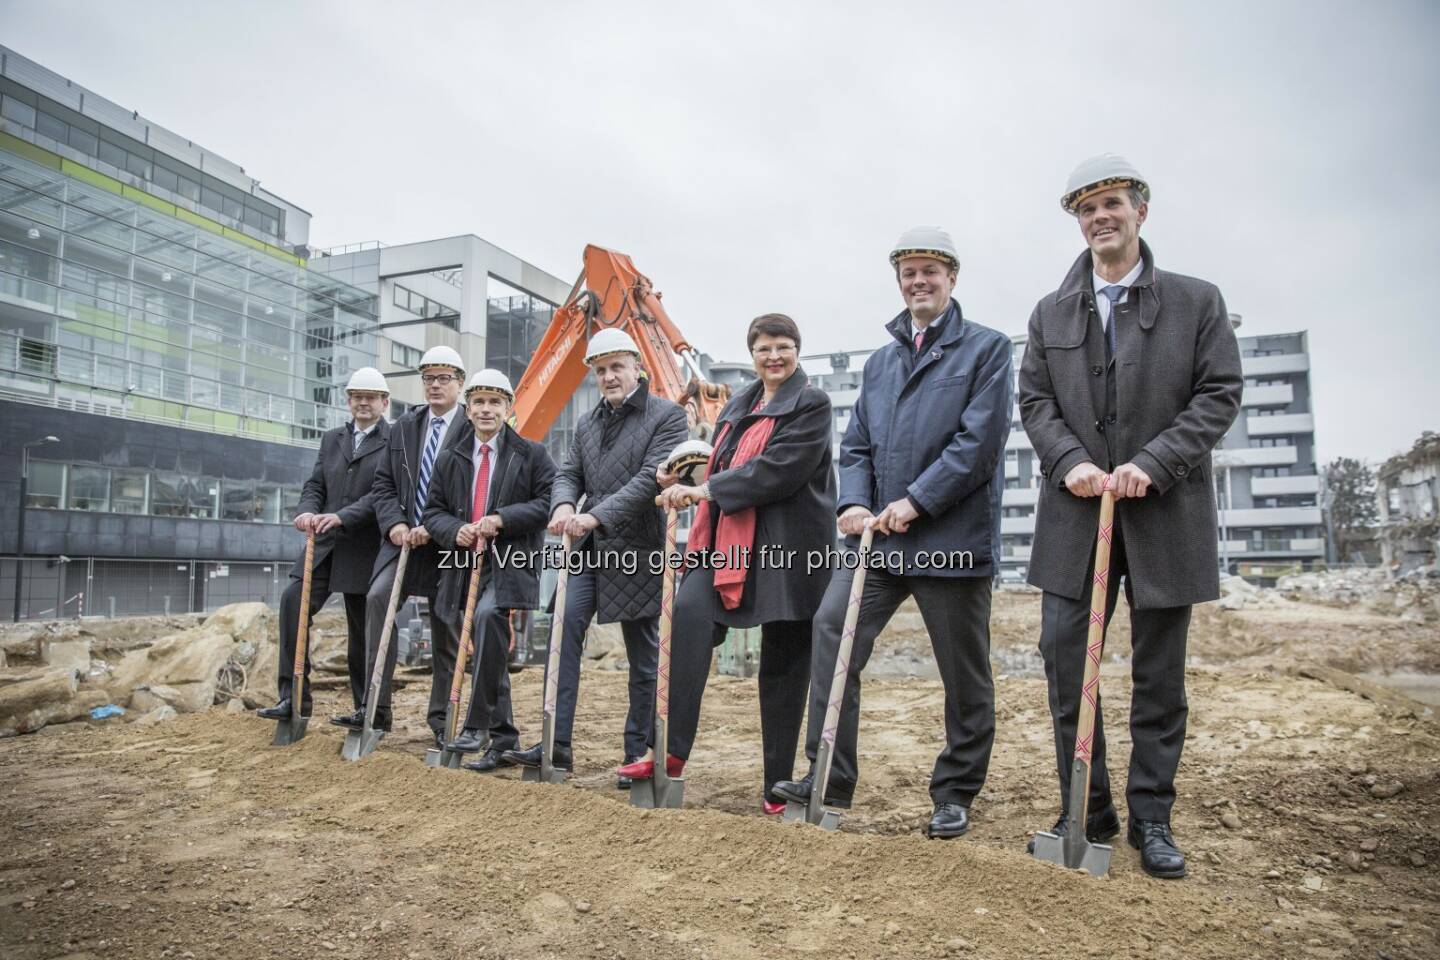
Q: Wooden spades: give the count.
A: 7